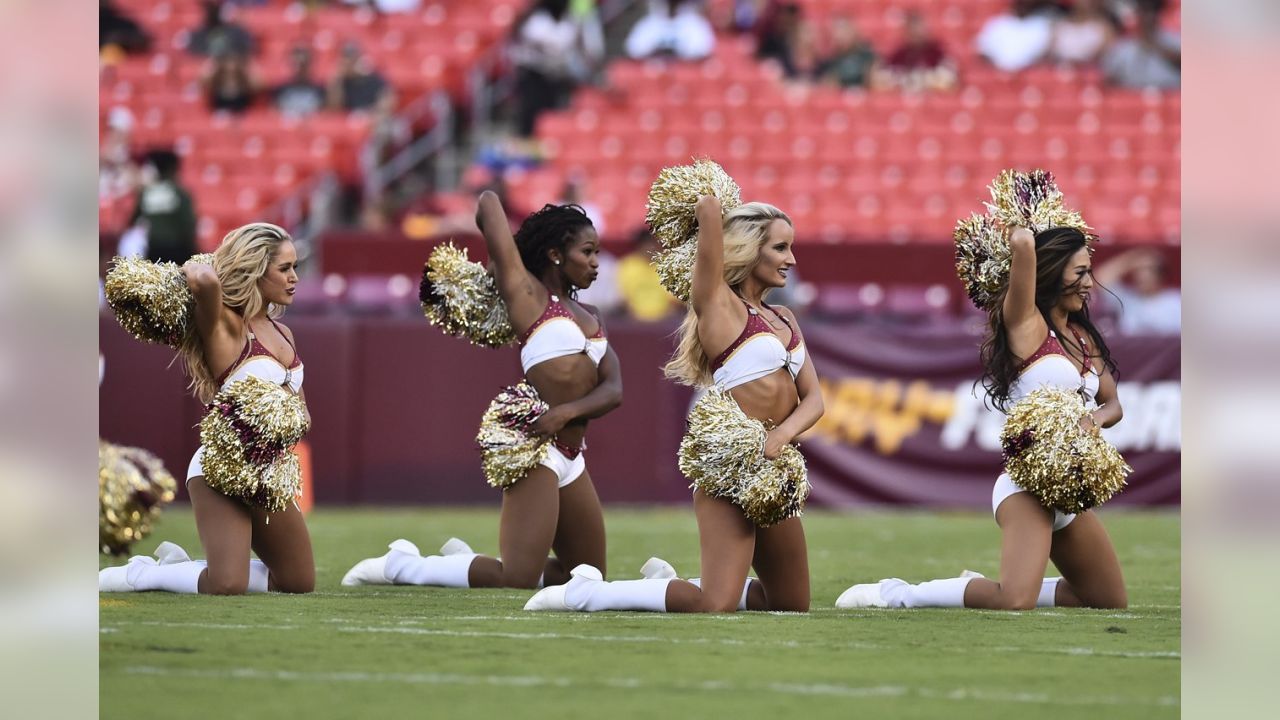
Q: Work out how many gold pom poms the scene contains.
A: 9